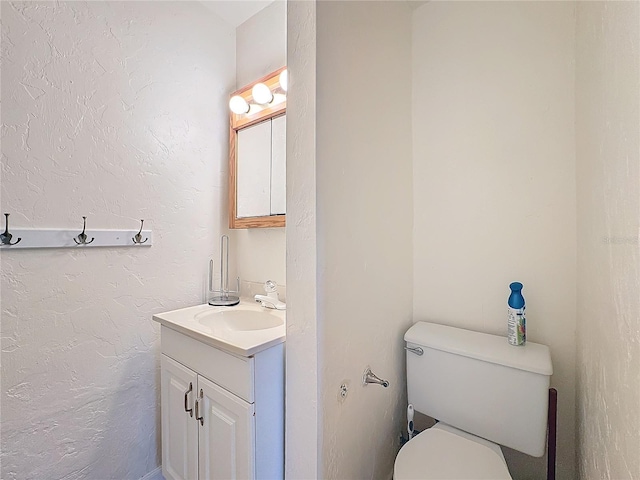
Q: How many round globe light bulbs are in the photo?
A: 3